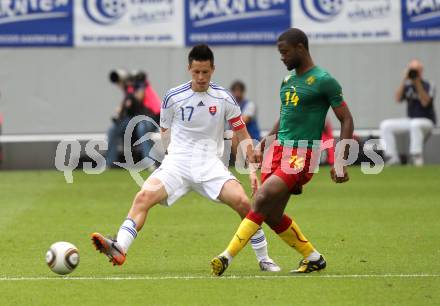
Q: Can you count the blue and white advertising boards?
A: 5